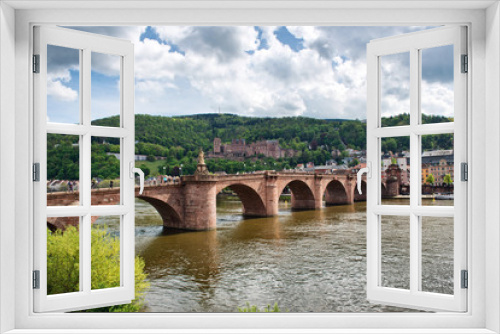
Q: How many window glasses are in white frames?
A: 12